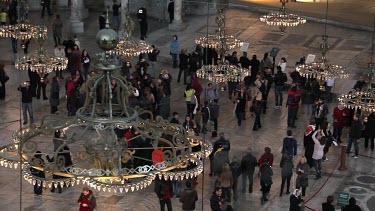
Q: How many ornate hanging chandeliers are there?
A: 9